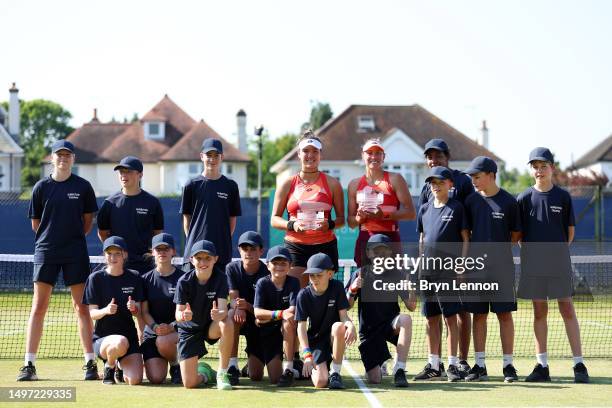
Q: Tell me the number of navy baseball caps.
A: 14